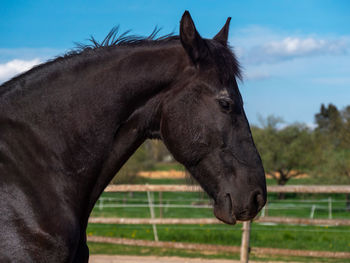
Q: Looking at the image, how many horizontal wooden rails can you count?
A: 3